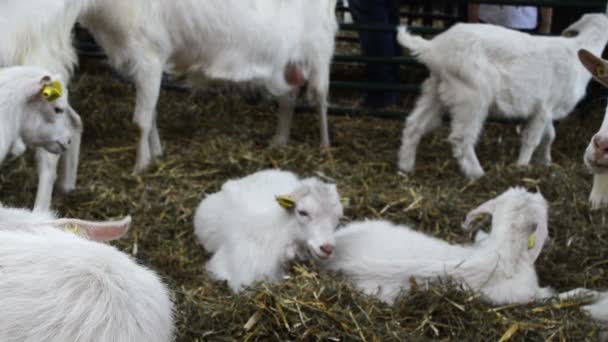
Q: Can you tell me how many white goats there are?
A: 8